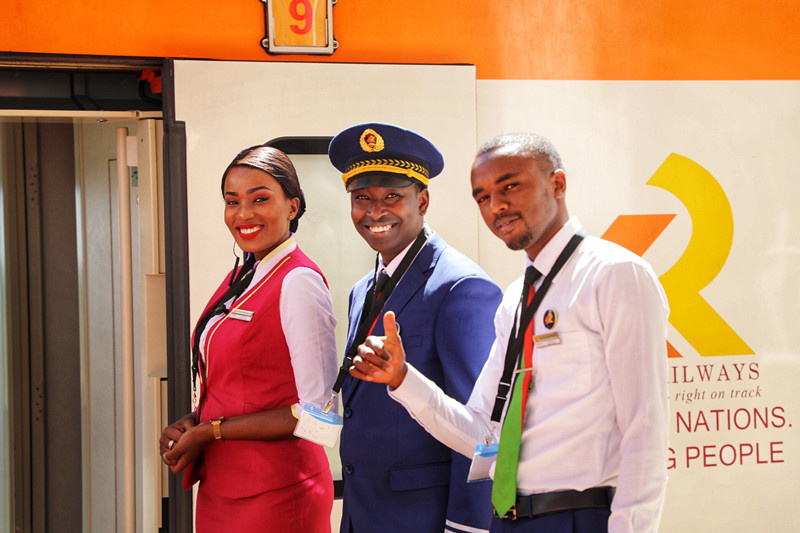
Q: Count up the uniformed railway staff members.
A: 3